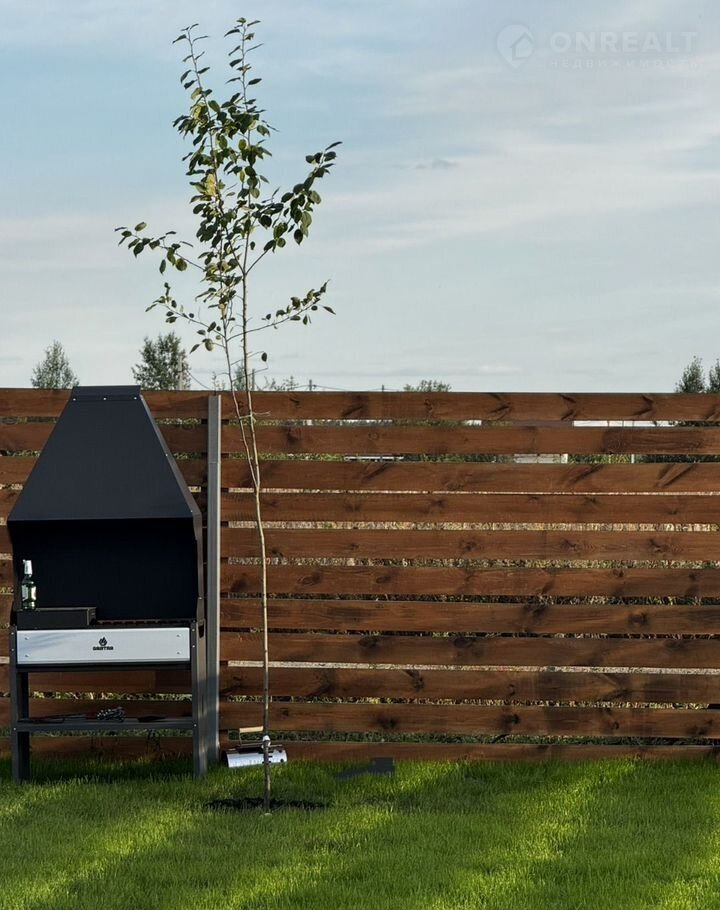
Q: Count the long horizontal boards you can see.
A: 11